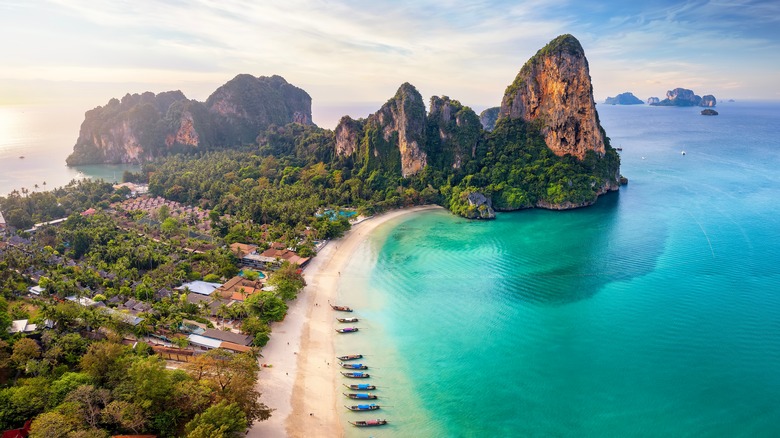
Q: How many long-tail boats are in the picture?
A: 10